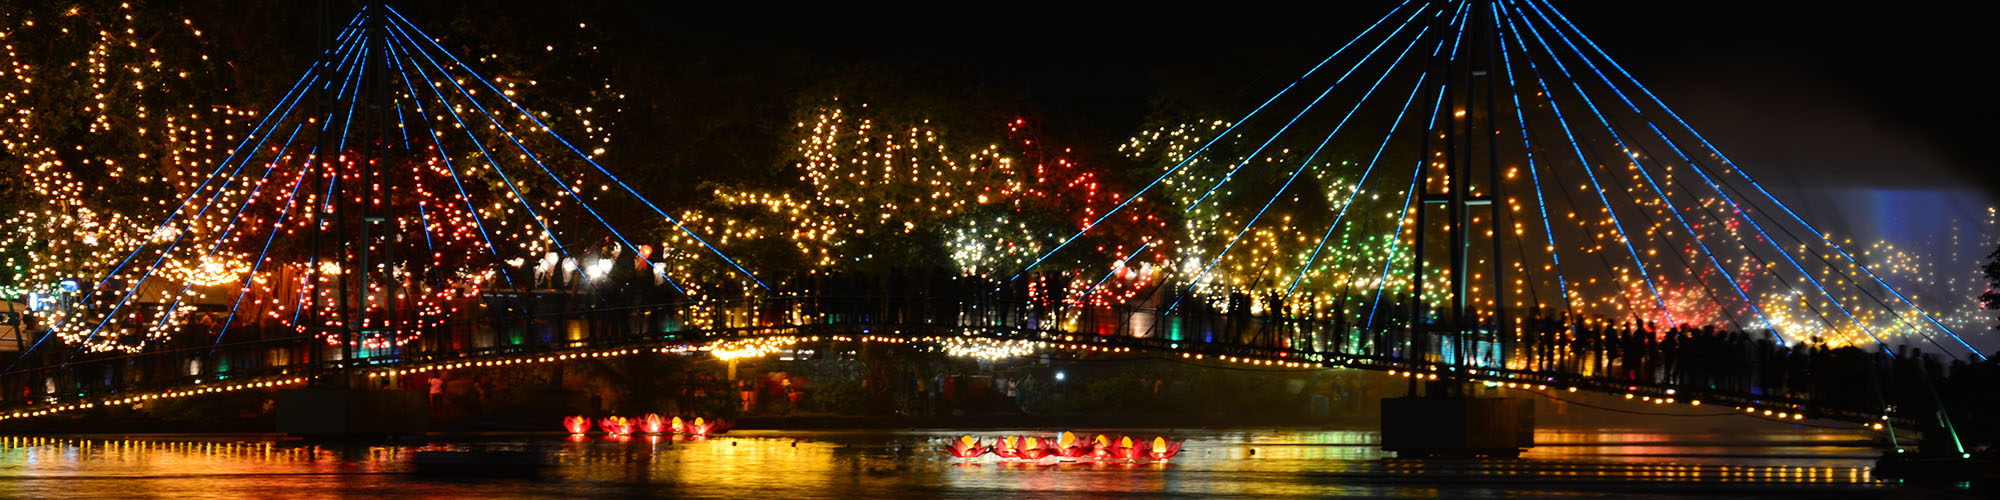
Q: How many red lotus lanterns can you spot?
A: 13